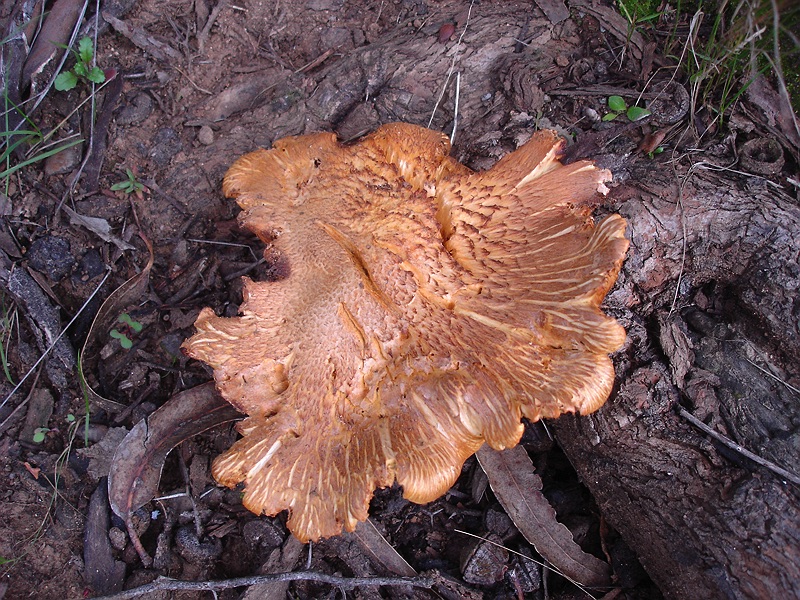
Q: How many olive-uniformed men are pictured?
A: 0